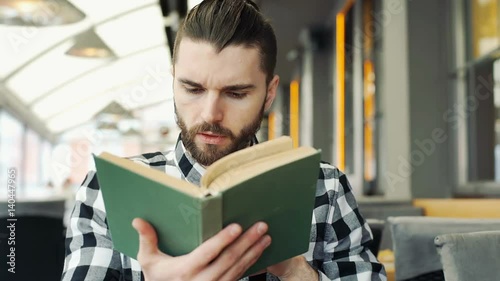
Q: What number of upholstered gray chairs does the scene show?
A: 2